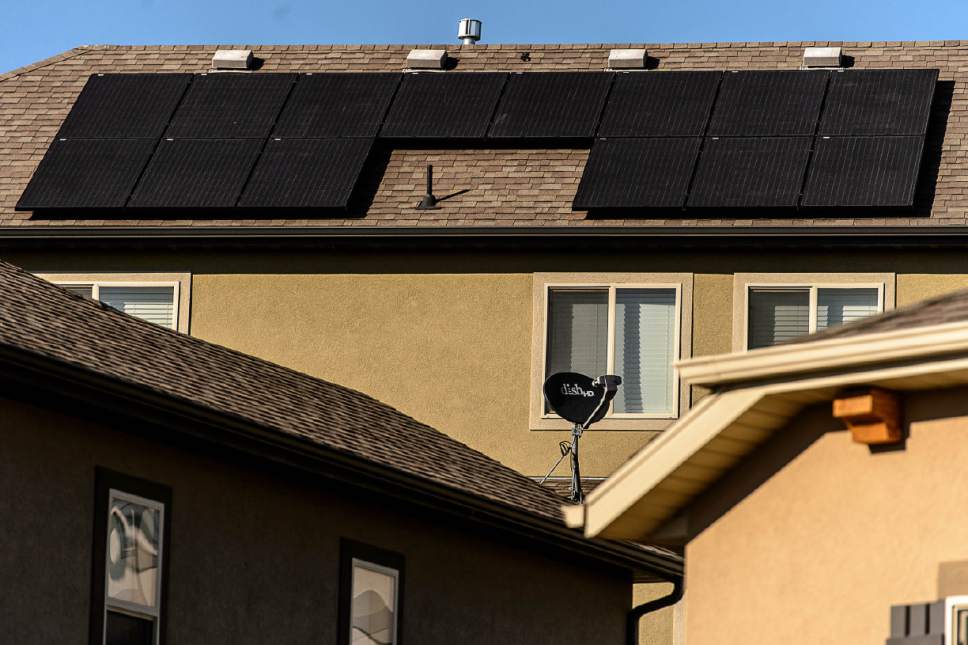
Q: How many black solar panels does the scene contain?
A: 14